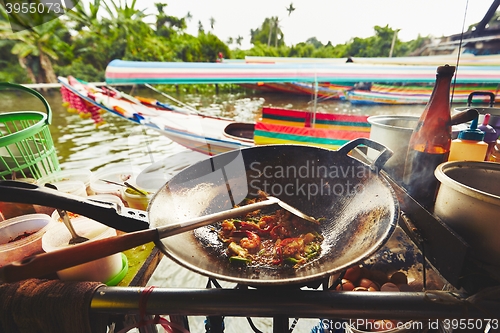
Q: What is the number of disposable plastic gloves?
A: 0